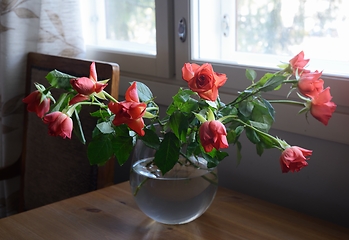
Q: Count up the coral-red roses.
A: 10